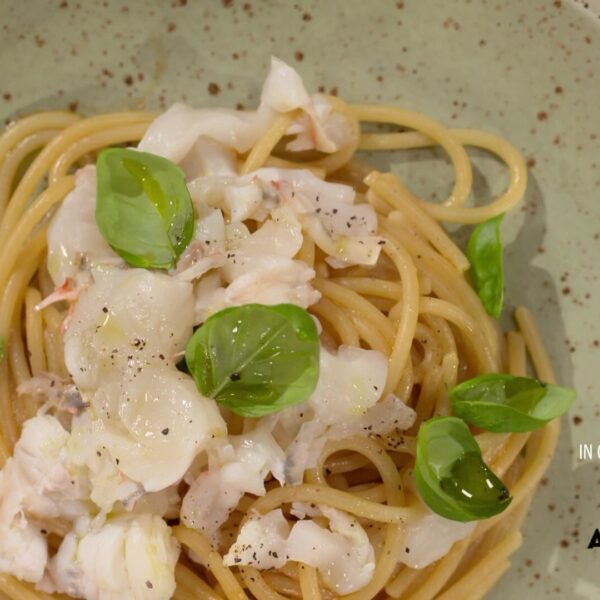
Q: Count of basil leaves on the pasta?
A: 5